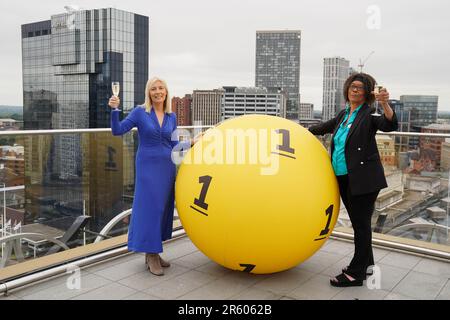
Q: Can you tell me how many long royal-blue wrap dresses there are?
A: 1